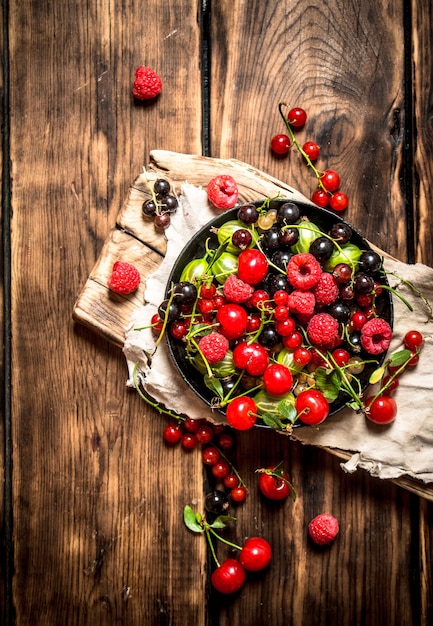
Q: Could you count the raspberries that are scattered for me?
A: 4